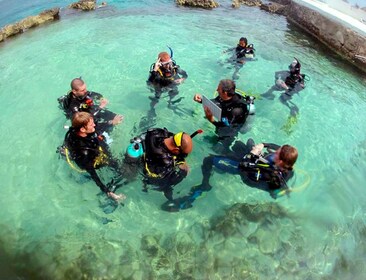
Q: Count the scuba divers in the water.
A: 8